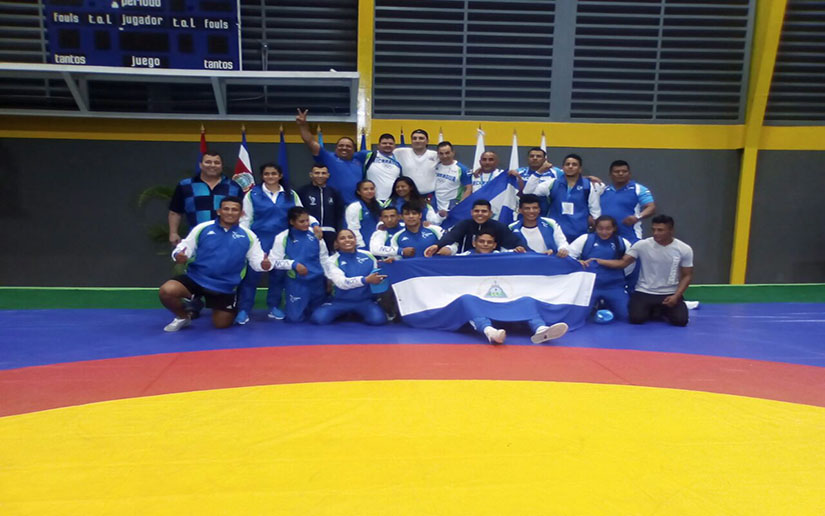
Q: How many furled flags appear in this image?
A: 10